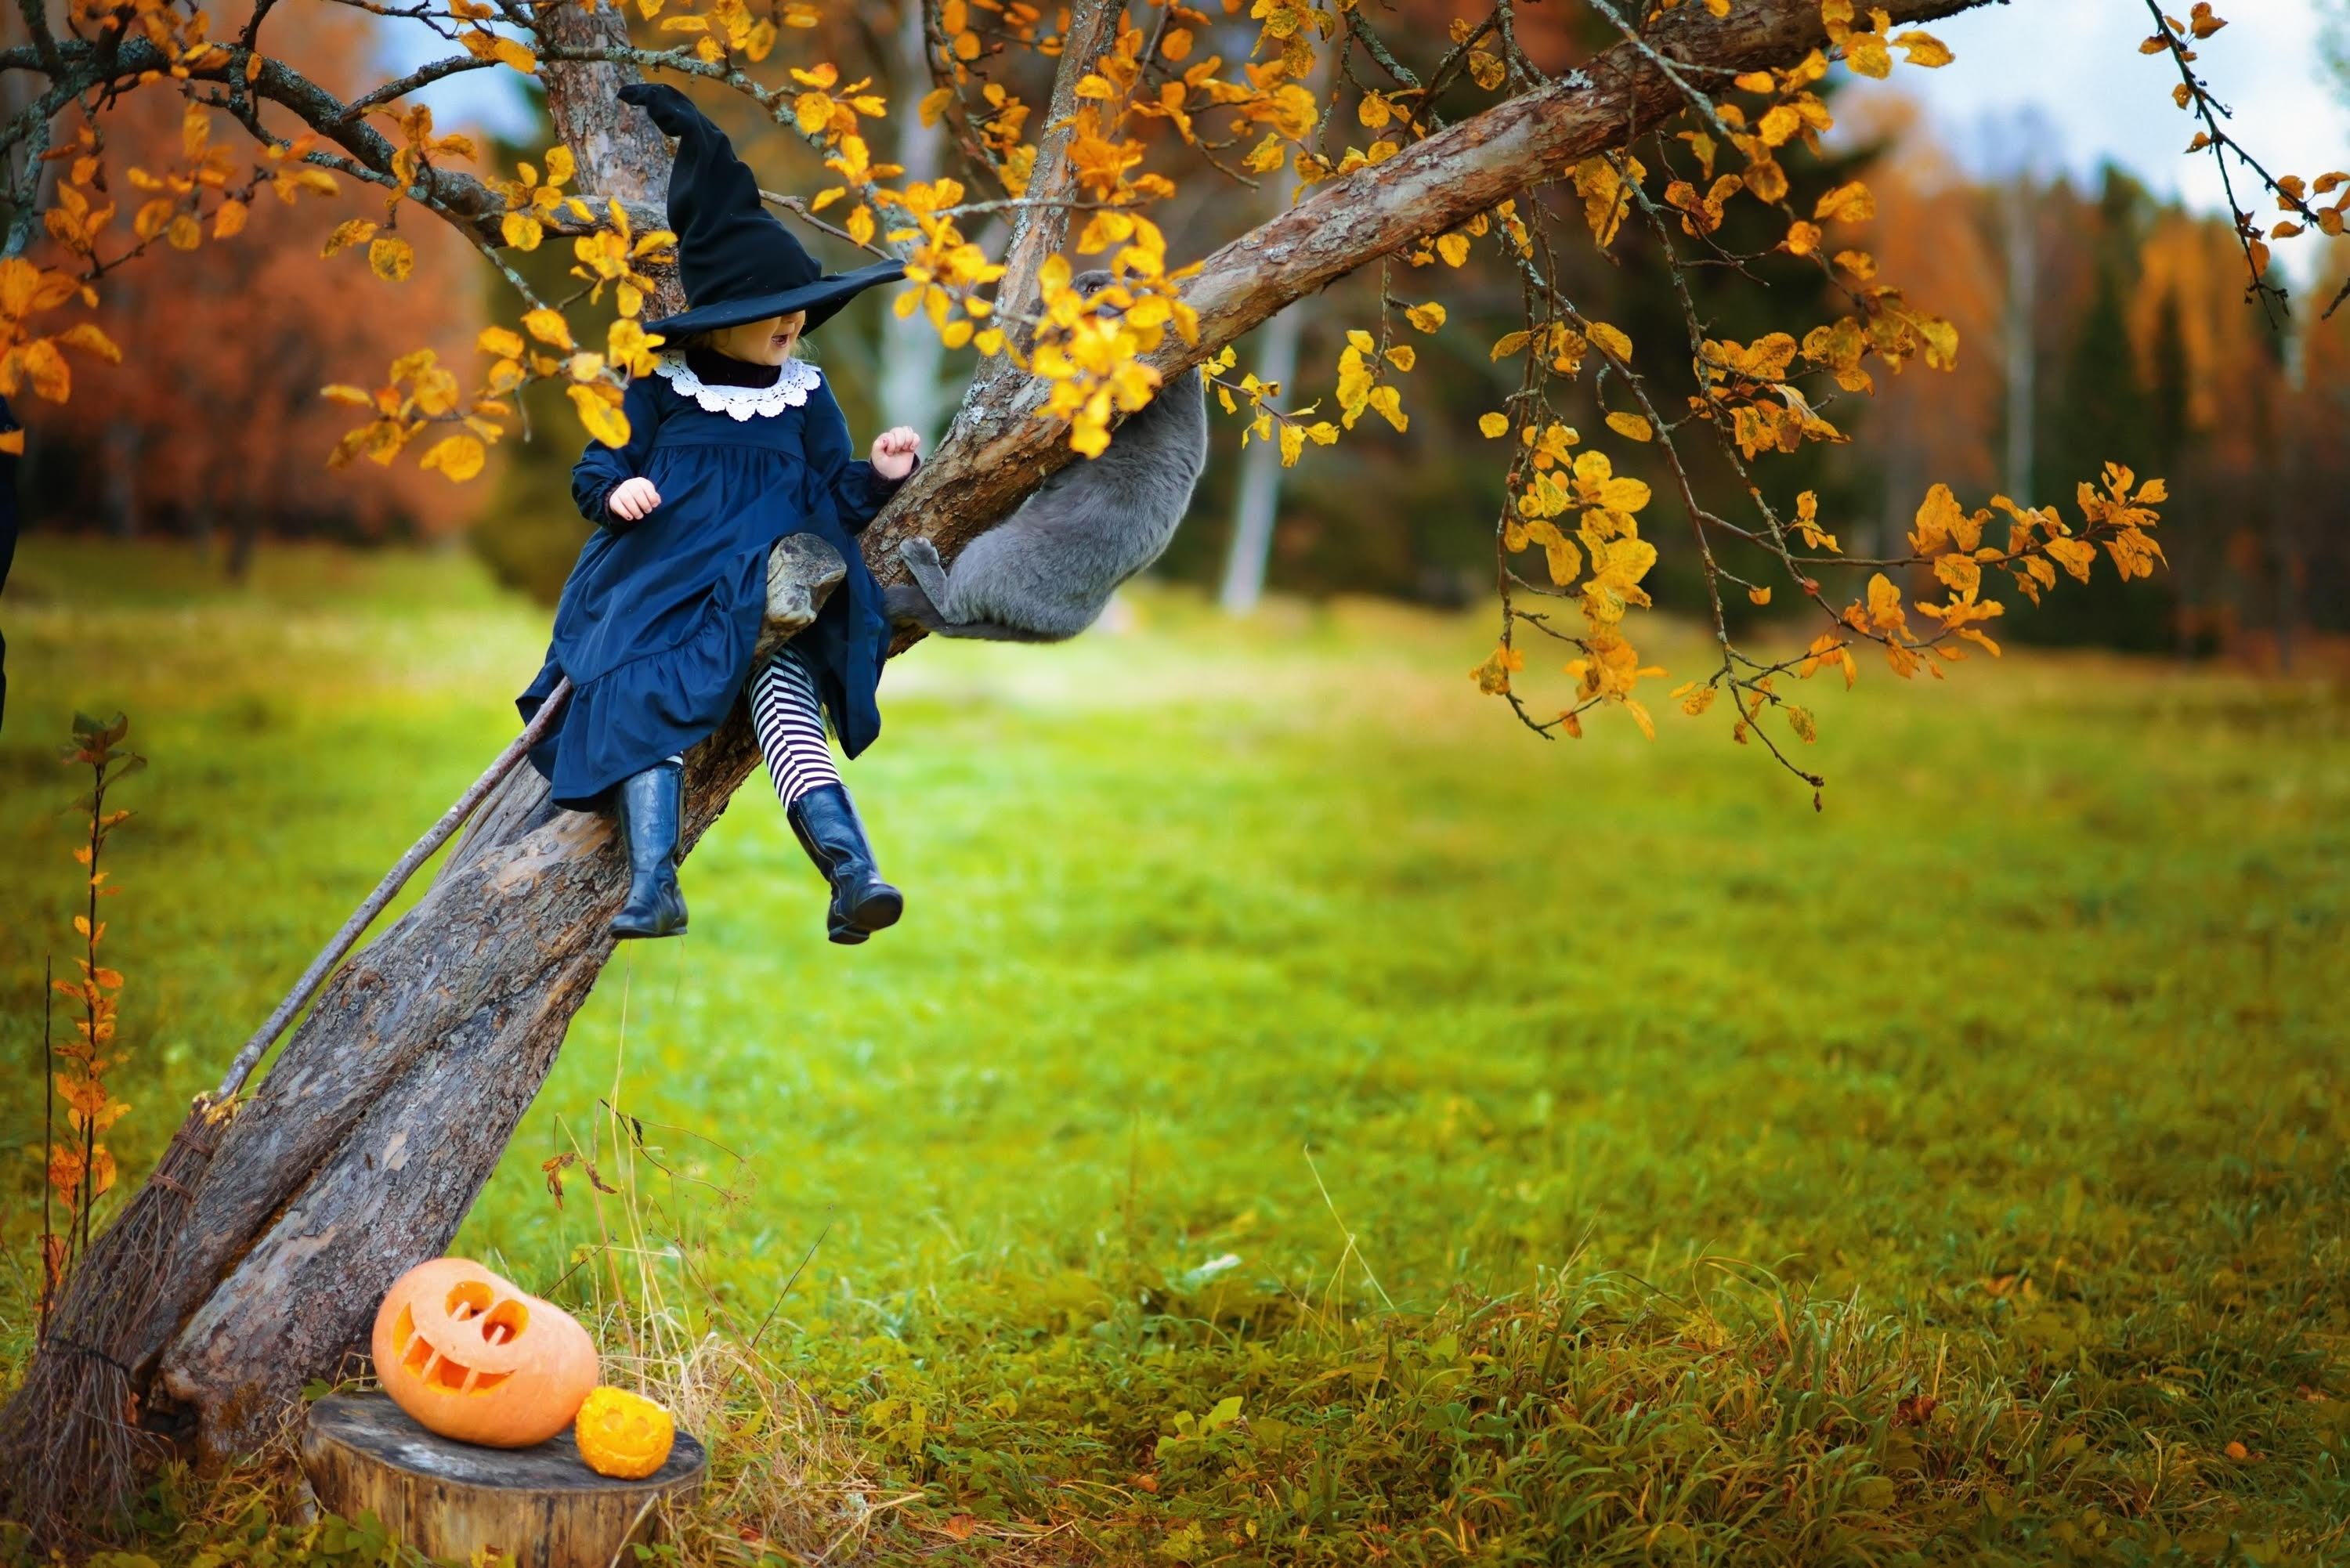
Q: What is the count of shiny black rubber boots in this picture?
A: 2